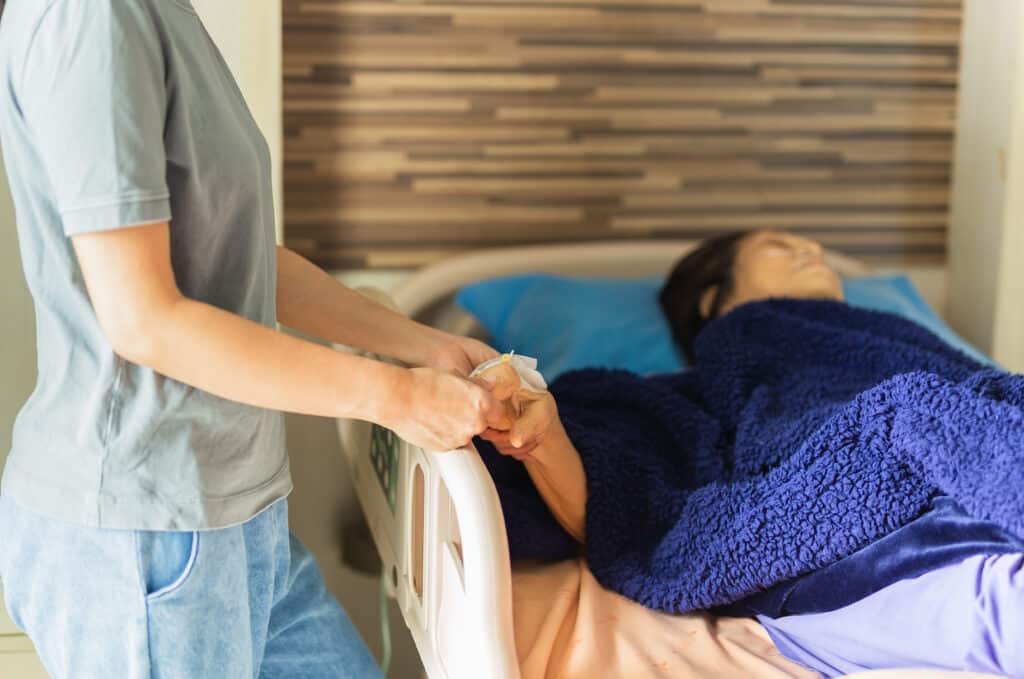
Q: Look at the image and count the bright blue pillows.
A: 1